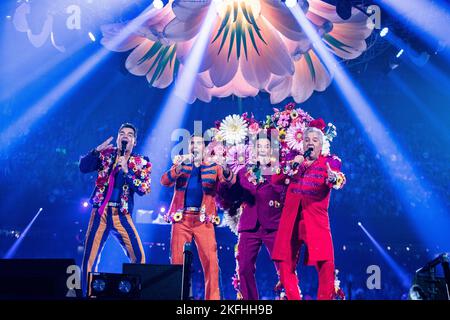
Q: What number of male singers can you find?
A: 4